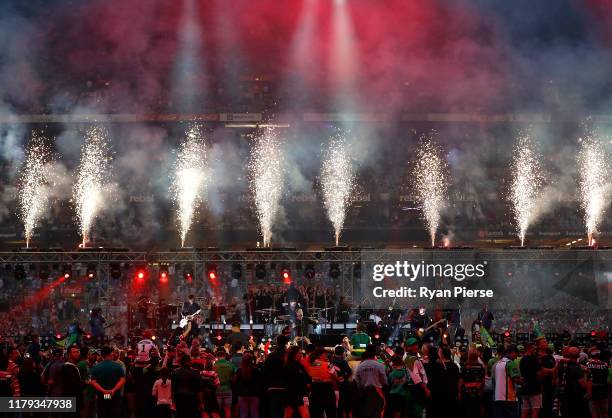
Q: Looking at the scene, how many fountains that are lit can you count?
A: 8